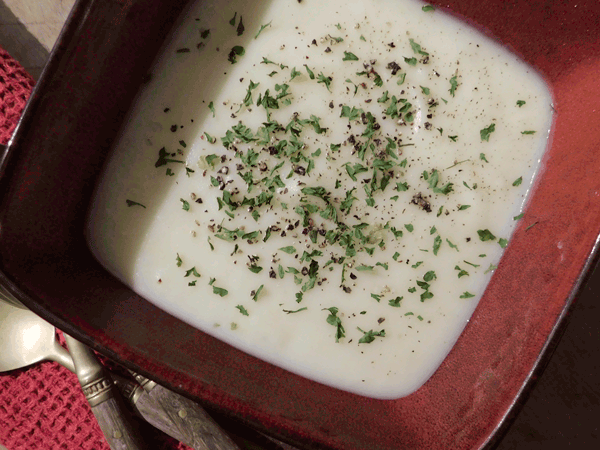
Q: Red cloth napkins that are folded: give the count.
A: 1